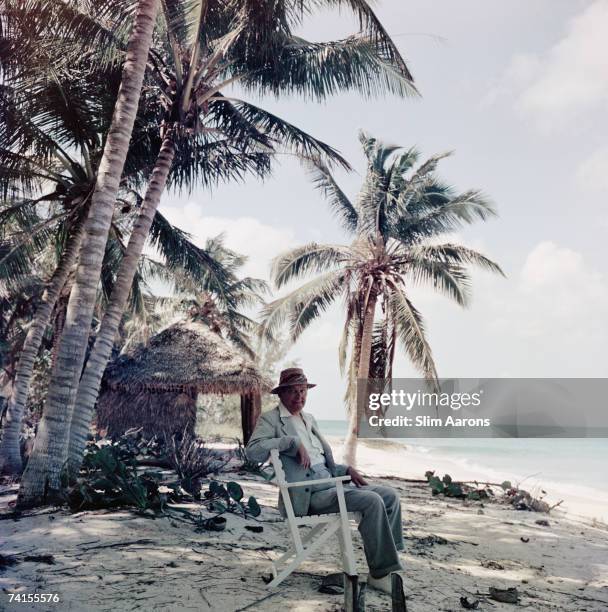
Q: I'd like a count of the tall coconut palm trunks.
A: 4